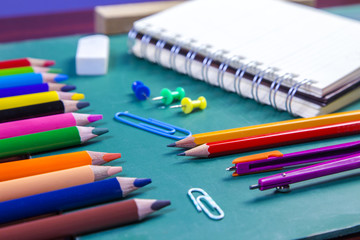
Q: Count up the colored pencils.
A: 12